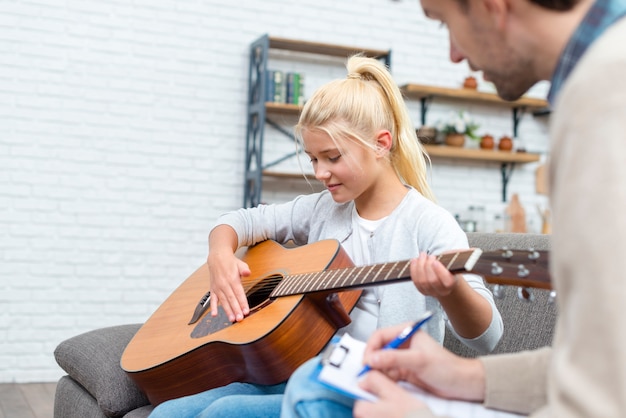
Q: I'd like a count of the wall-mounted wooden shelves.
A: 2